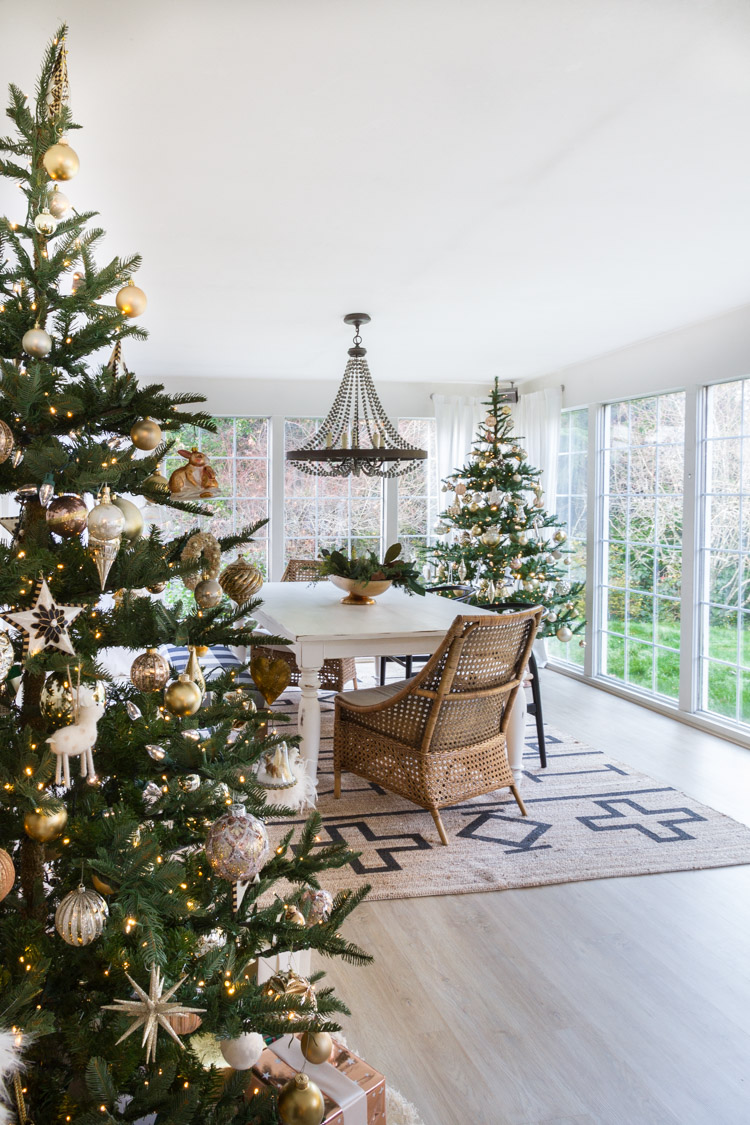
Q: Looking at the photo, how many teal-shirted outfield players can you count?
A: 0